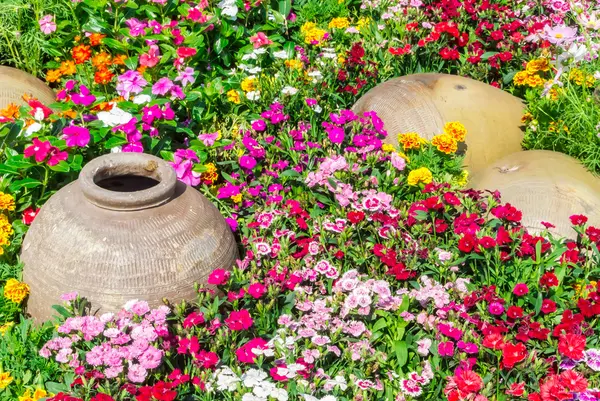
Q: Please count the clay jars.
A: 4